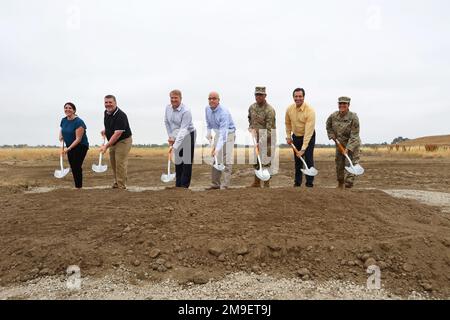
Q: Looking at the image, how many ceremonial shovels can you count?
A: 7